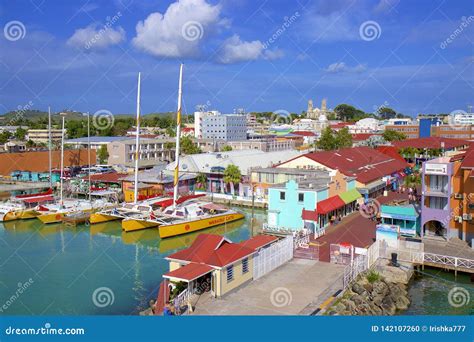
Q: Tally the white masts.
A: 5